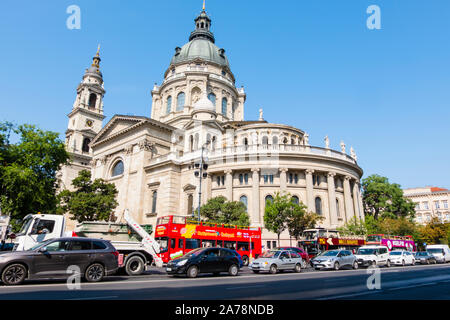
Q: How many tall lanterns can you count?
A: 1